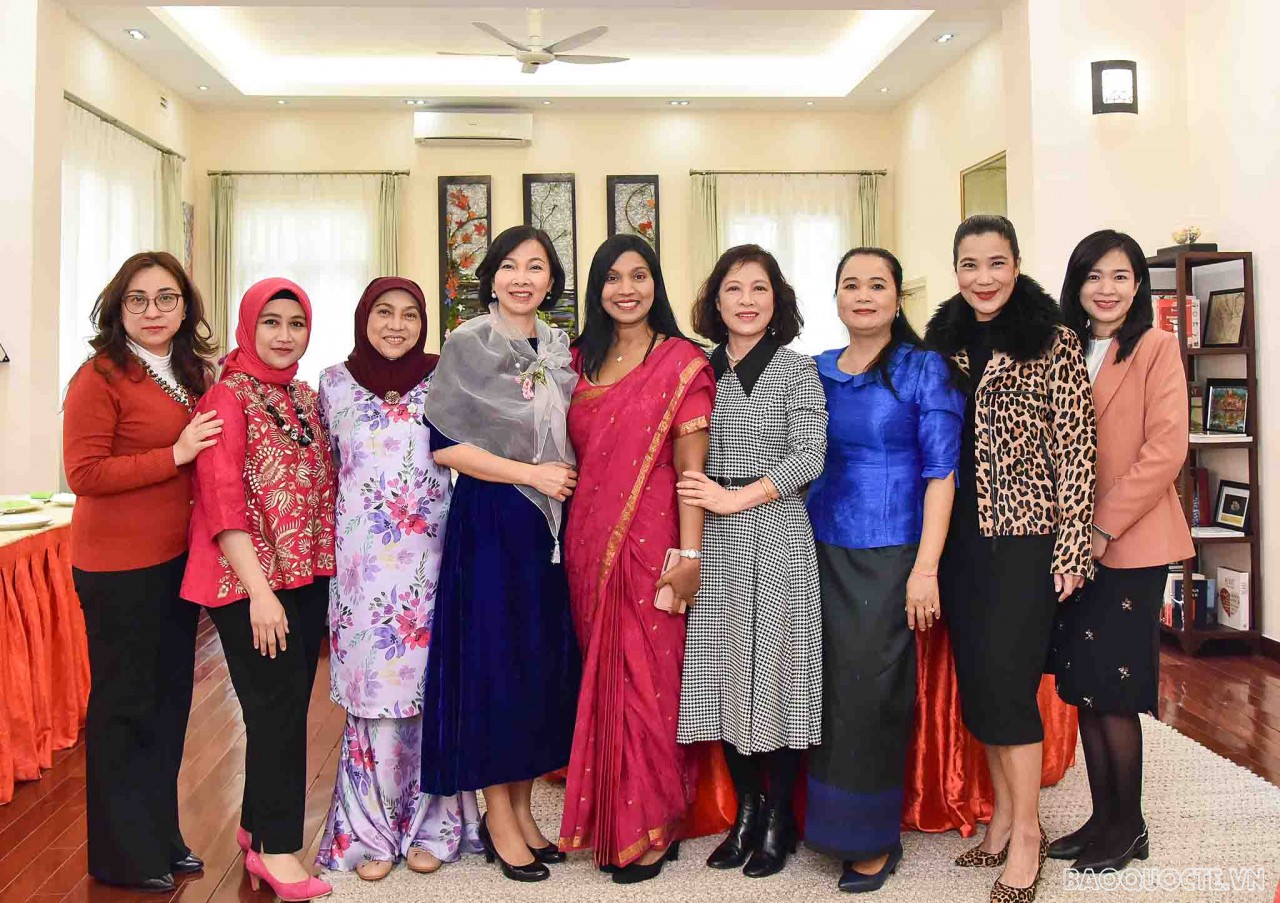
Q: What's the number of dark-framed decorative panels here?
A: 3